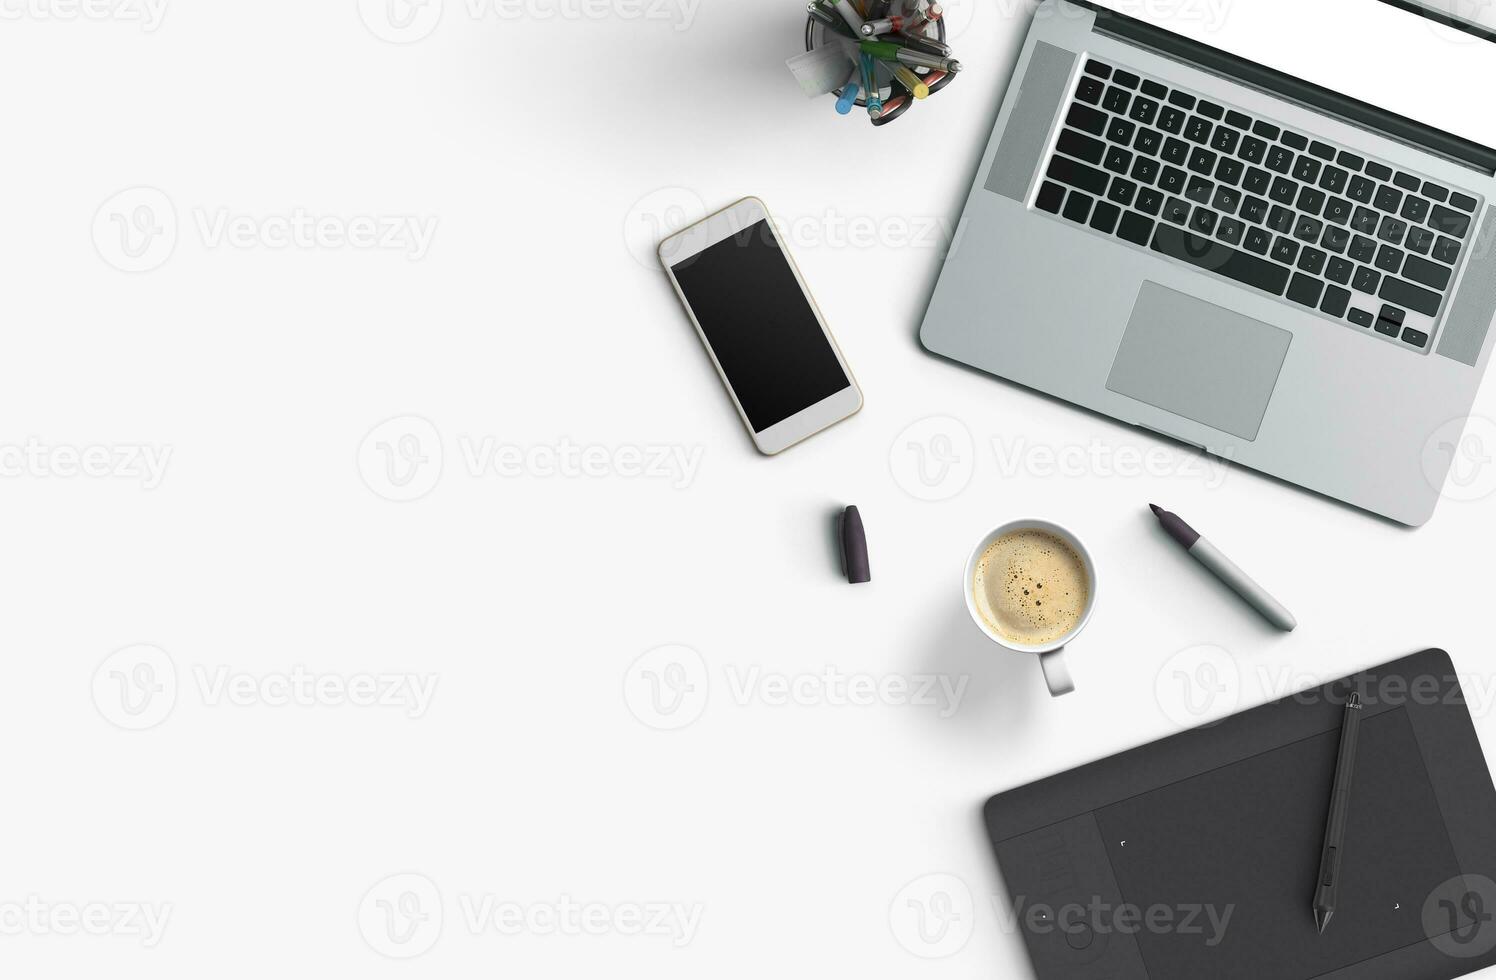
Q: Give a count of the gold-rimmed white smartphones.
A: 1